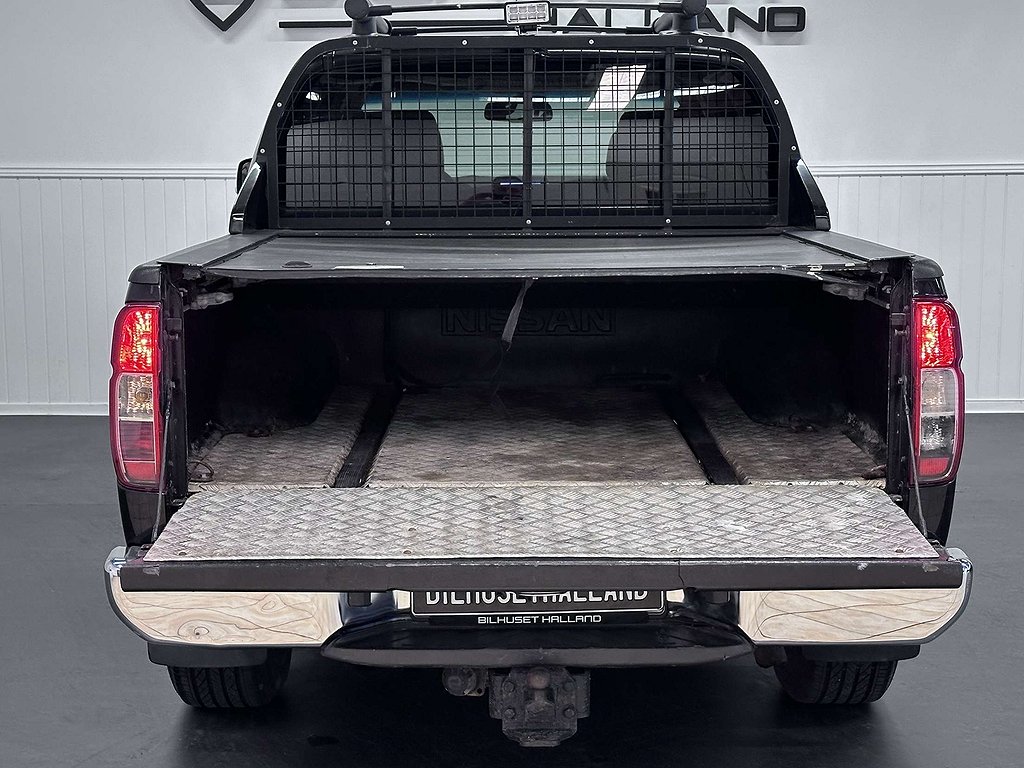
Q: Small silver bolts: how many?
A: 11